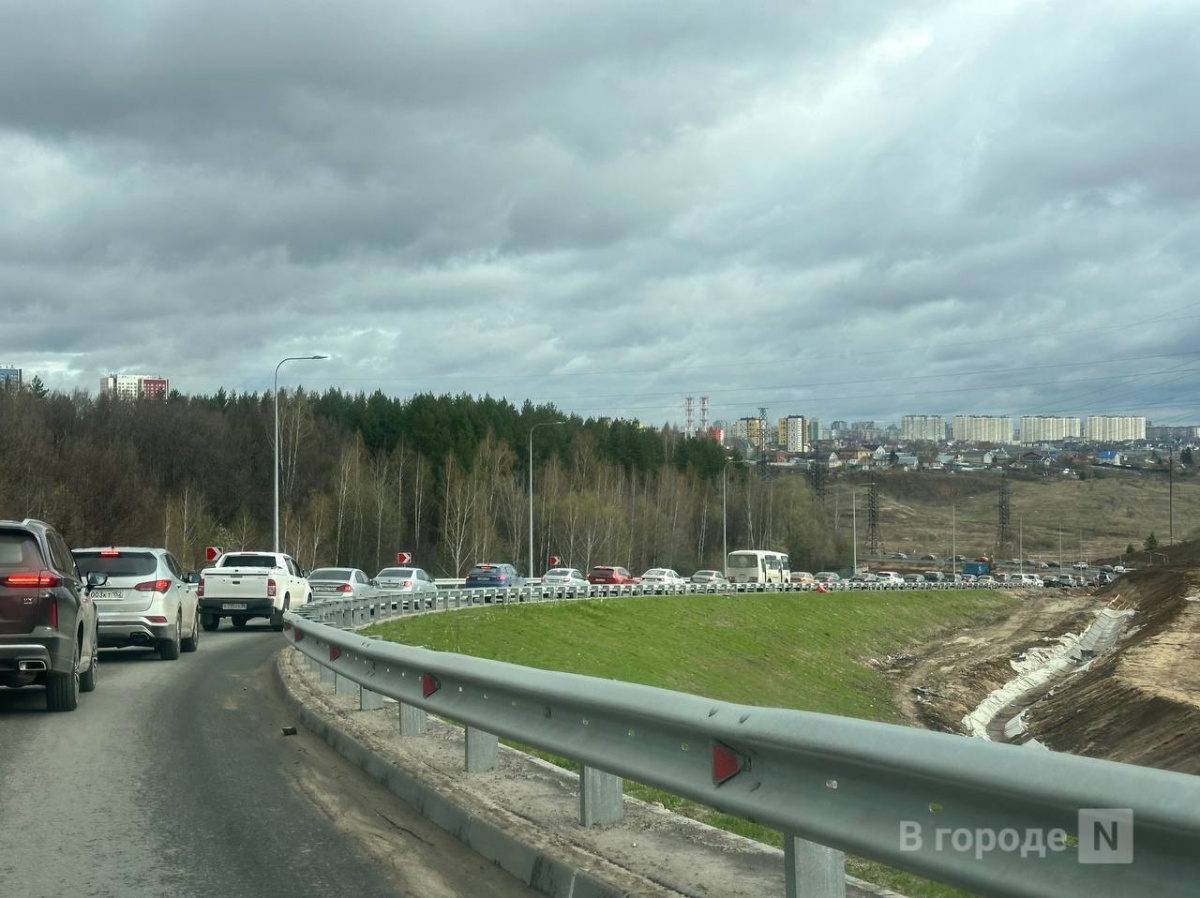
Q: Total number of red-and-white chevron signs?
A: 3